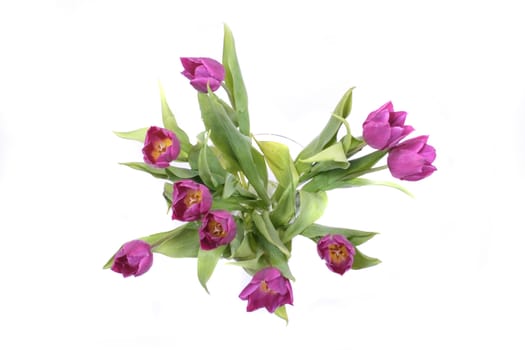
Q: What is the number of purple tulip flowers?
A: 9